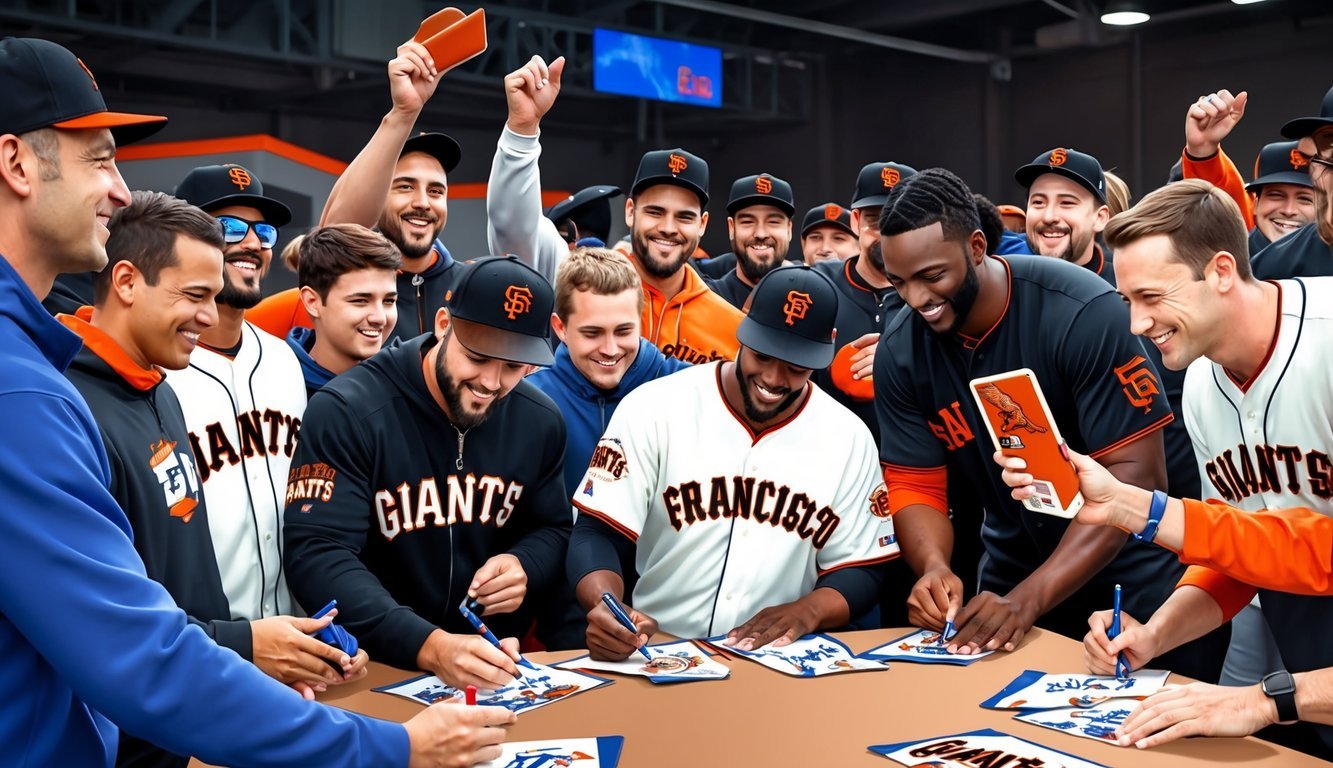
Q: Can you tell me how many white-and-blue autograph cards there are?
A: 8